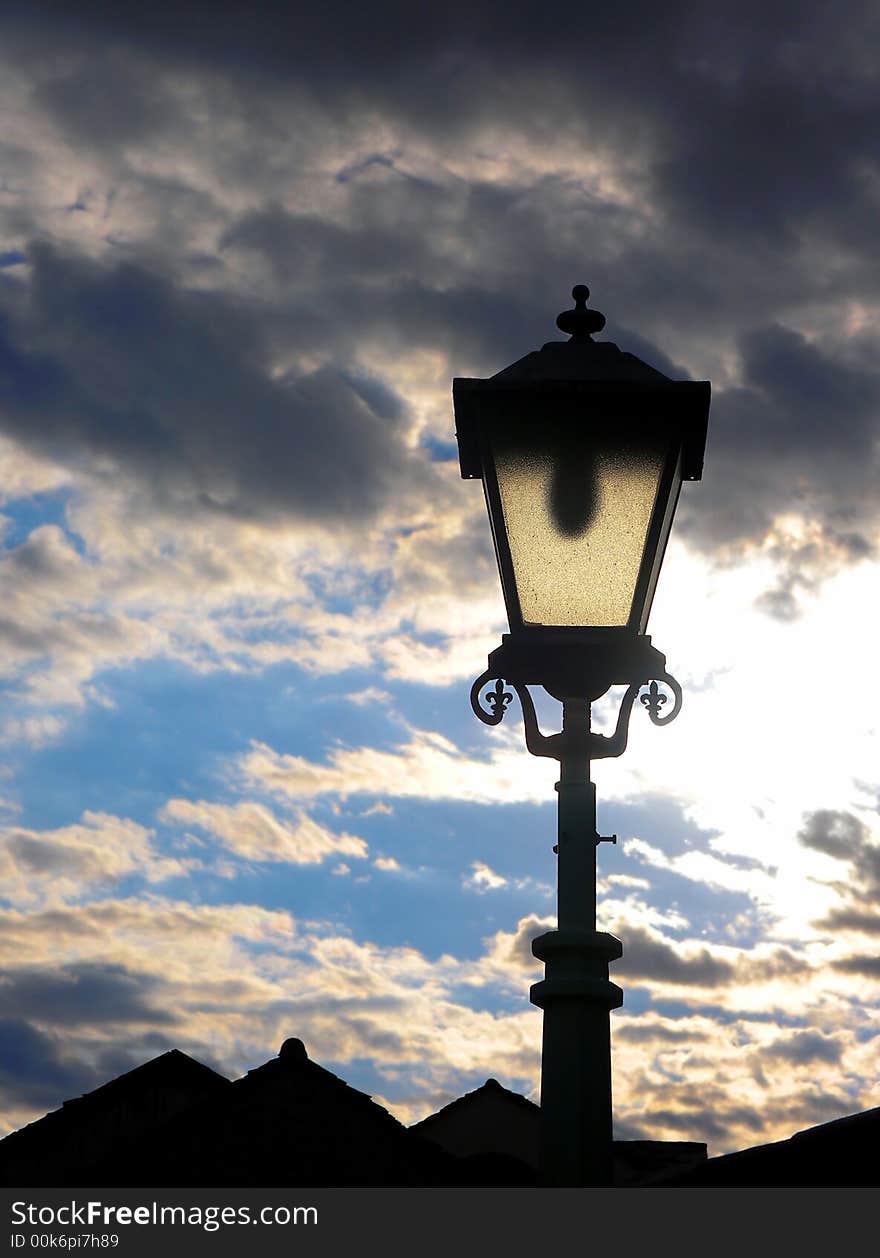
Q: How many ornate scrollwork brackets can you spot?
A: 2